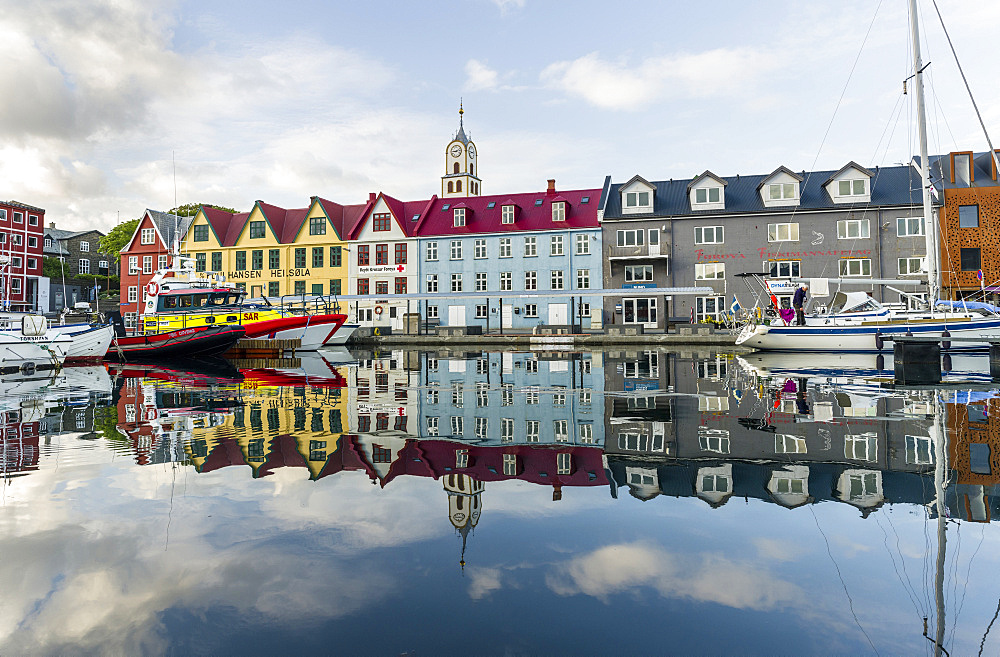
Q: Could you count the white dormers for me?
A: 4